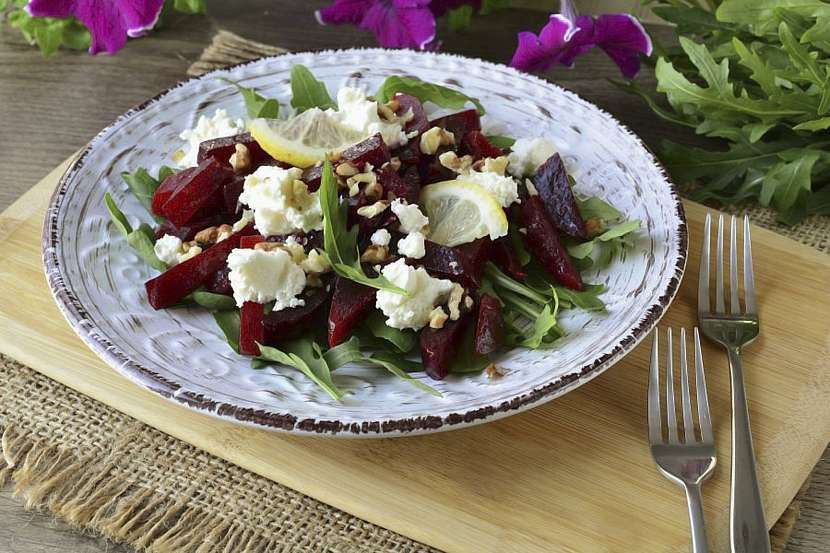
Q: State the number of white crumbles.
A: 11